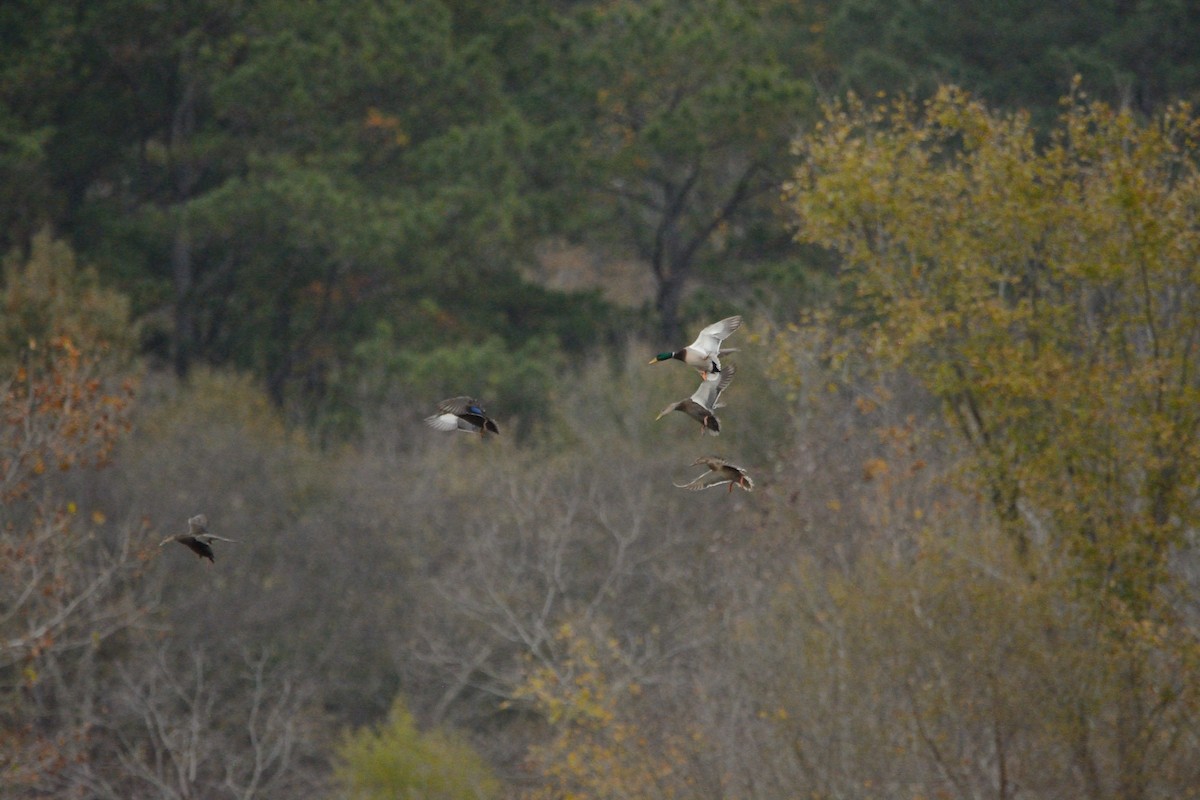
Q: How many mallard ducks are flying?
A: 5